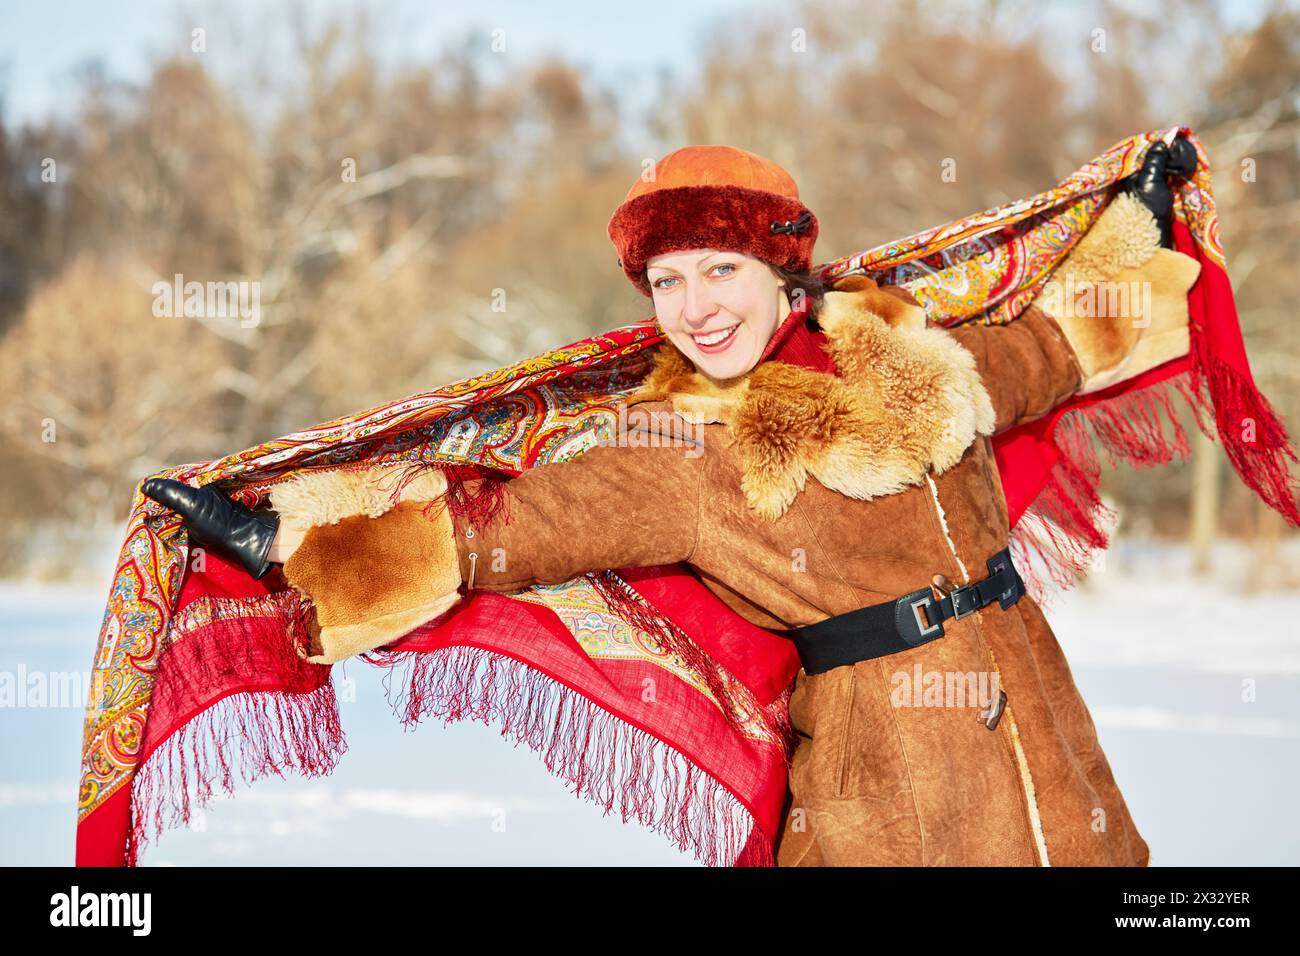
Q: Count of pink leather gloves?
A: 0